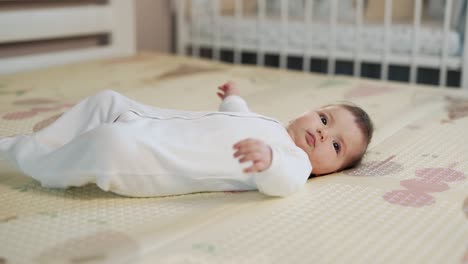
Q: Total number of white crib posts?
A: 13